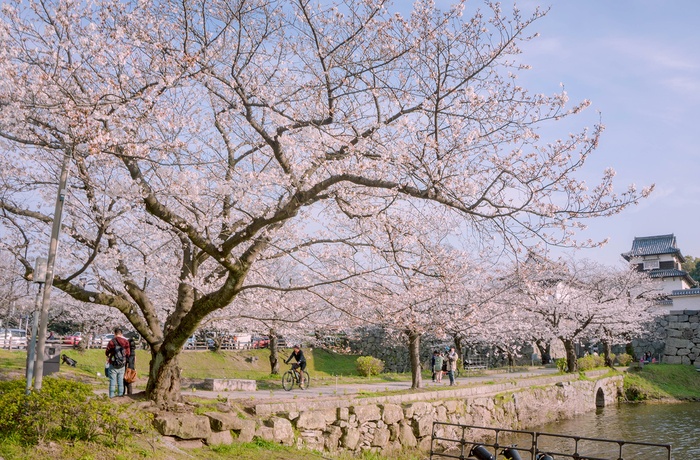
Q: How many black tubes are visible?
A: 3